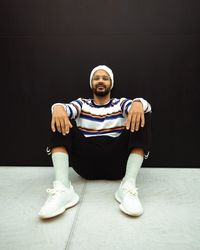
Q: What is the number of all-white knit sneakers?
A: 2